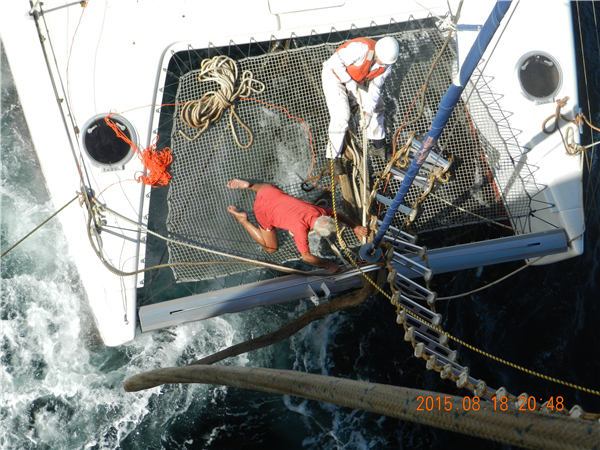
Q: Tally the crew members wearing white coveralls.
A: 1